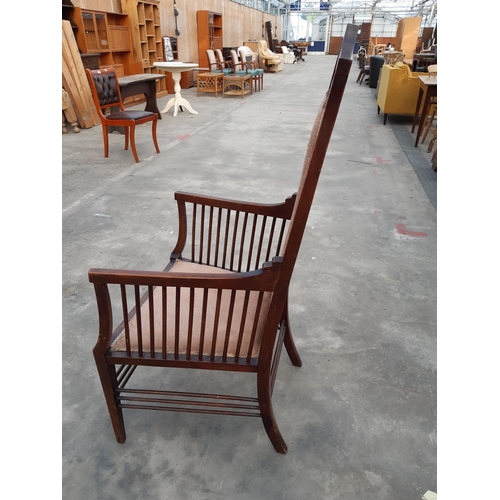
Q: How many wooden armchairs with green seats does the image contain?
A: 4